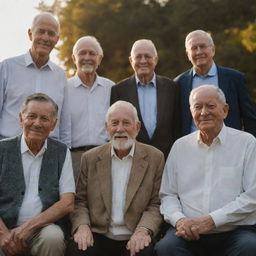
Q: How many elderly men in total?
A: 7